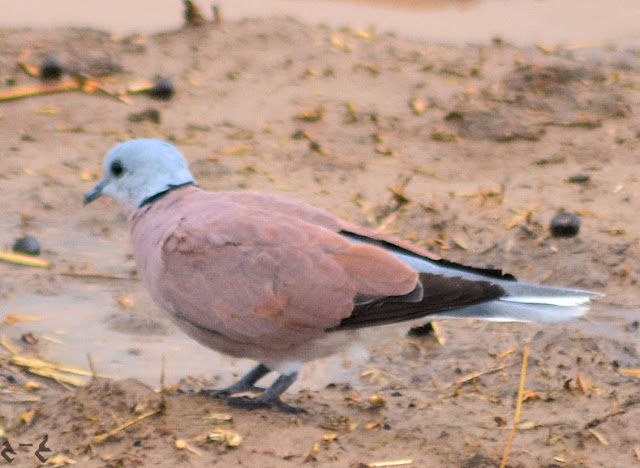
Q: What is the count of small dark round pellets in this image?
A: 4